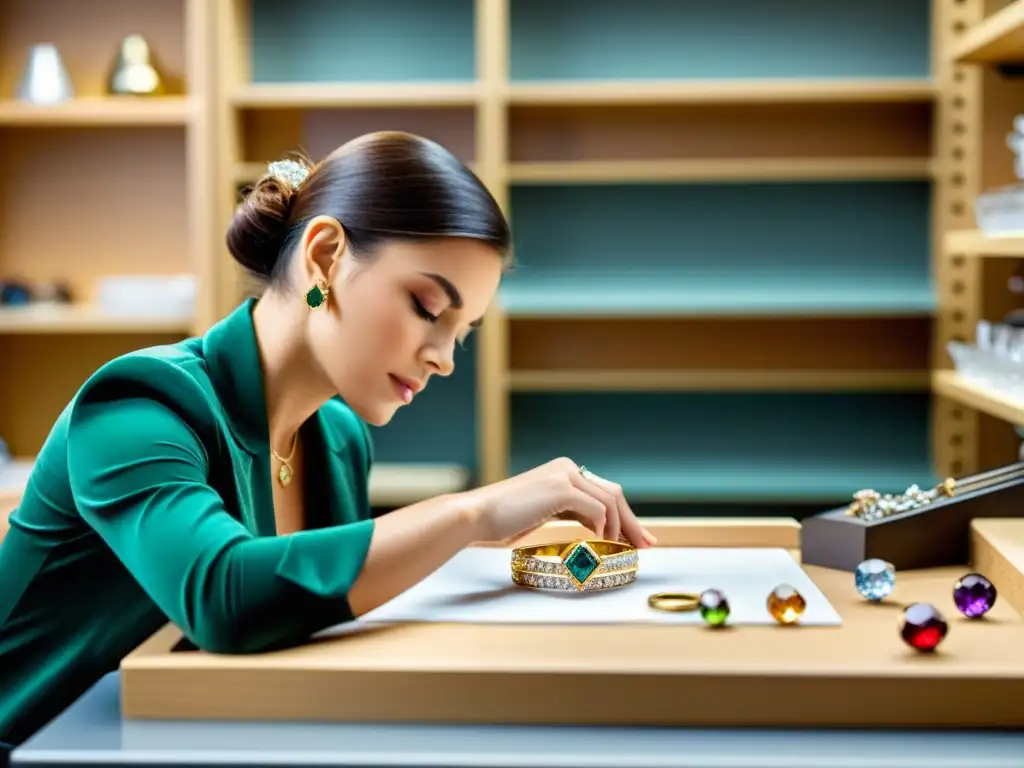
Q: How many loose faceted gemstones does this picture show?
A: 5